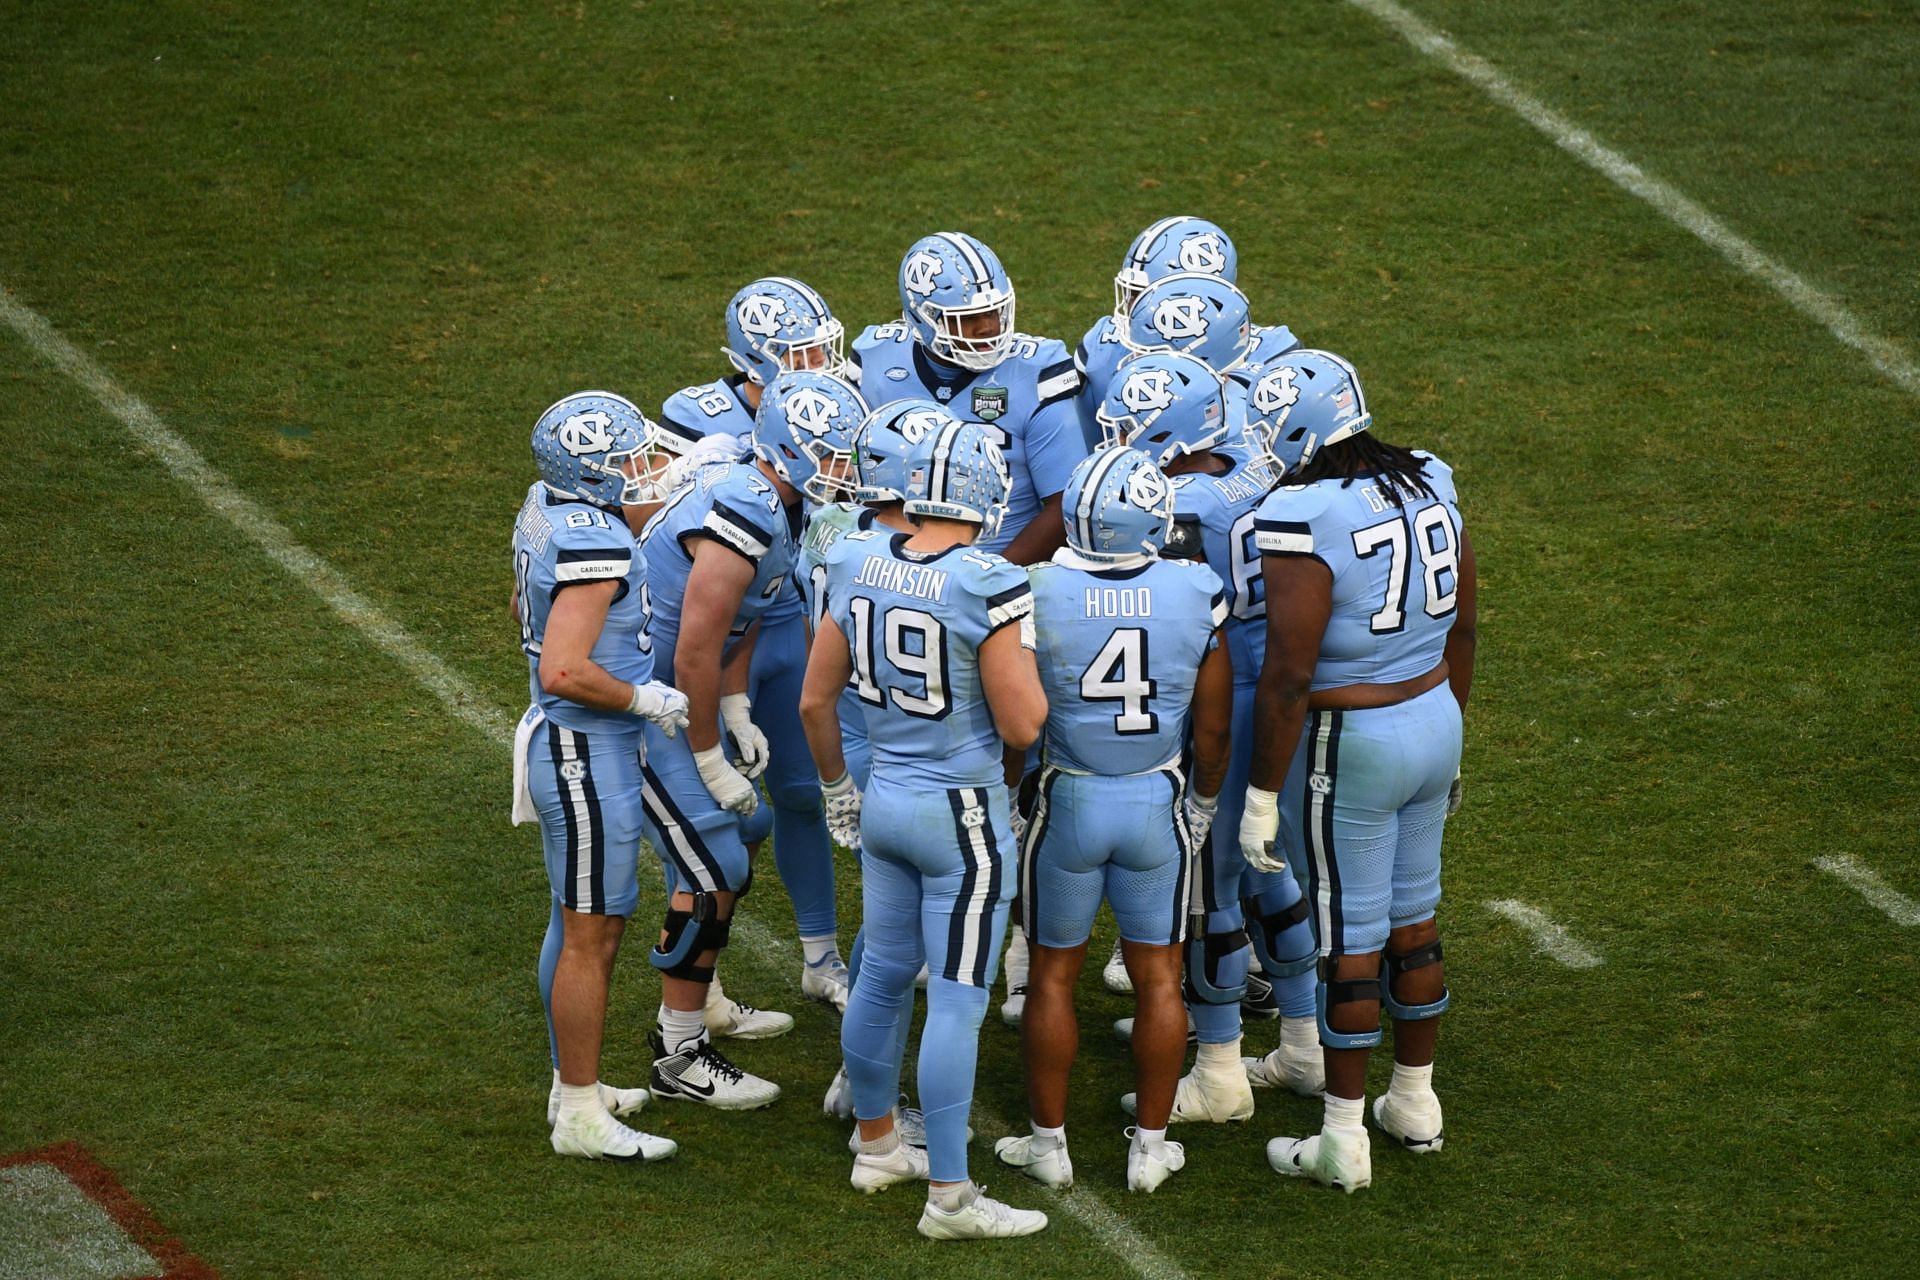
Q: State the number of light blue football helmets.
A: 11